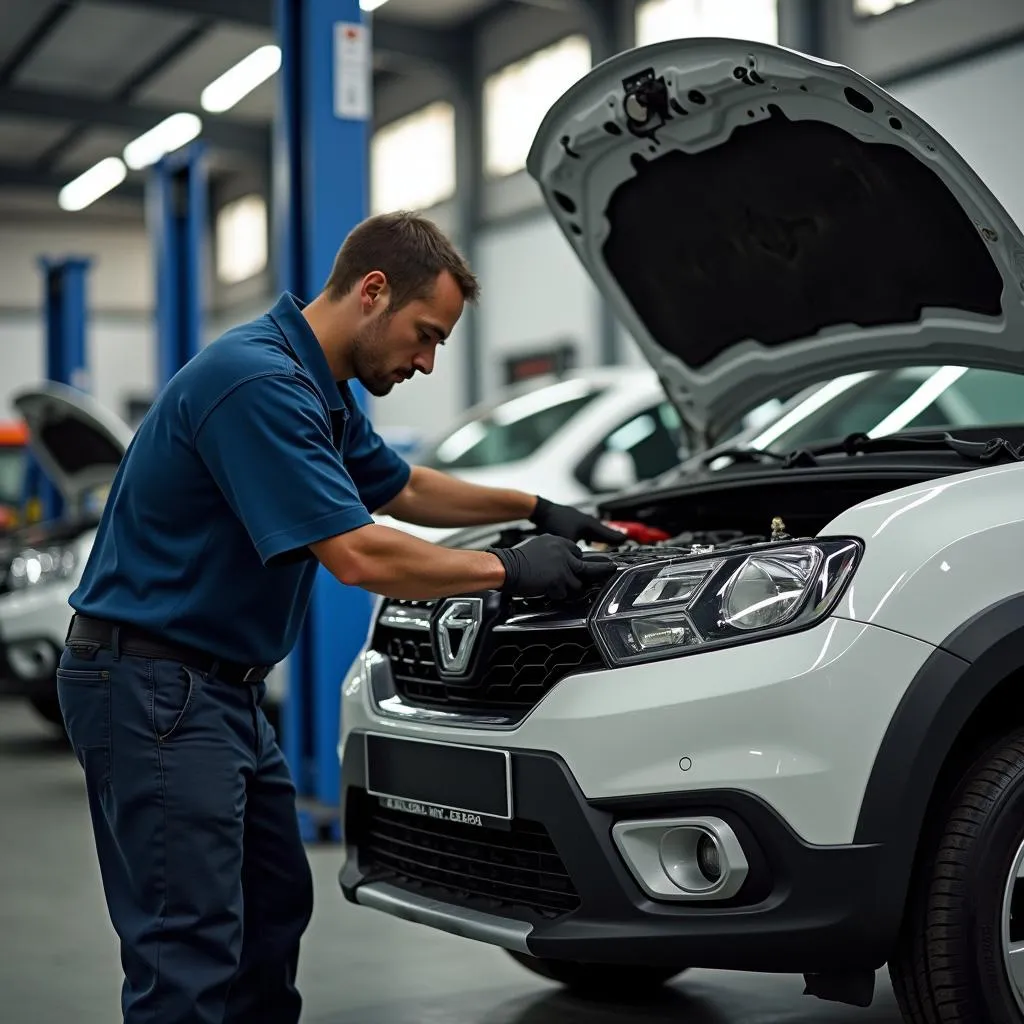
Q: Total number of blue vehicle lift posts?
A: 3